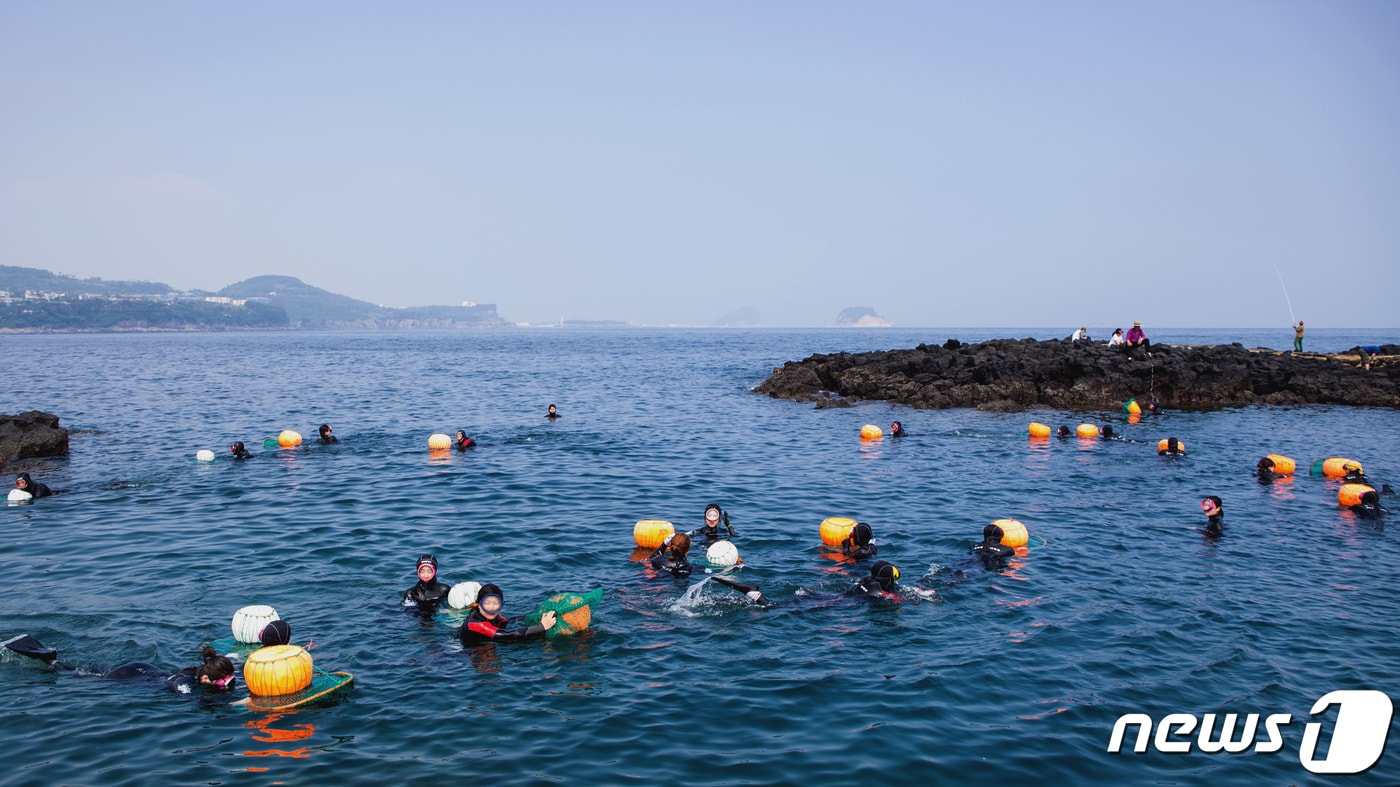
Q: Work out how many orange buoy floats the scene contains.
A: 15